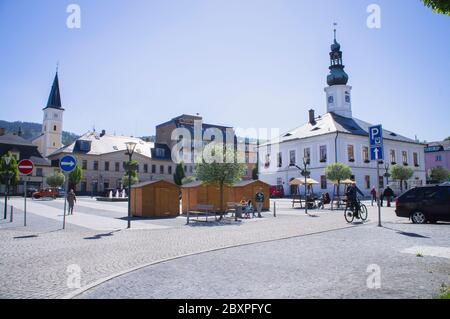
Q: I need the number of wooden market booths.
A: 3